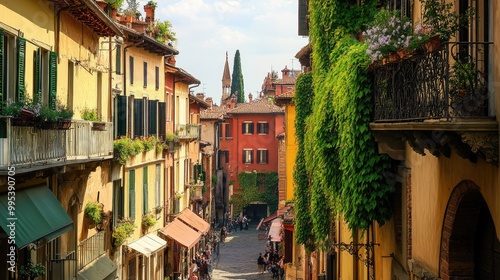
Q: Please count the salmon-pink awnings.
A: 2